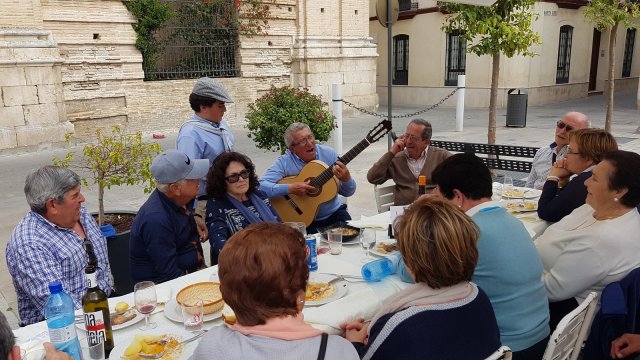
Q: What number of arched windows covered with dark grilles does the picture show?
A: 4